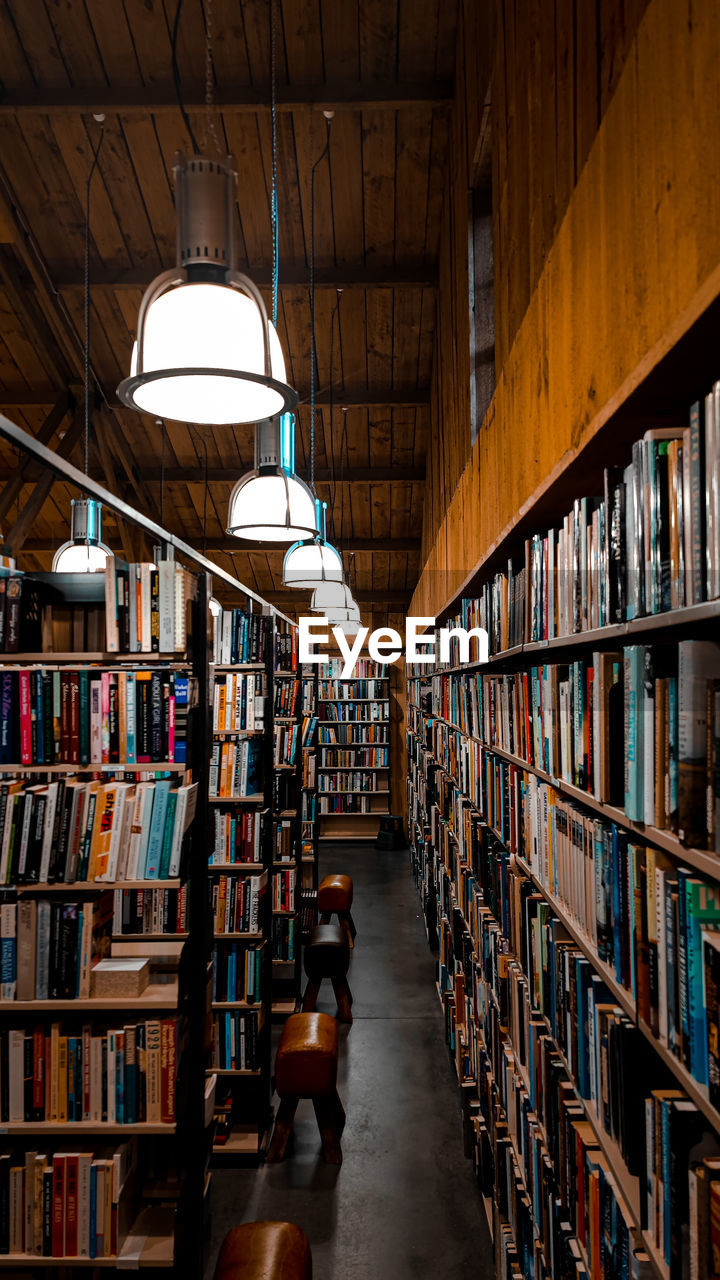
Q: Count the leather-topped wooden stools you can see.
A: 4